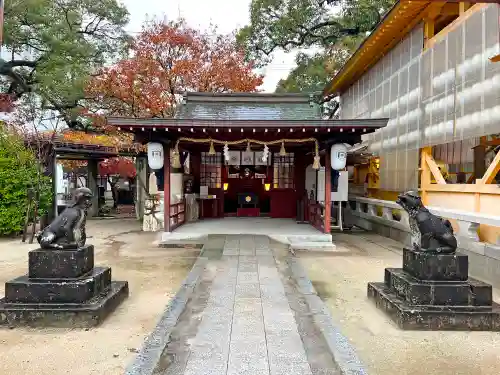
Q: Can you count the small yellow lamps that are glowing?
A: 2